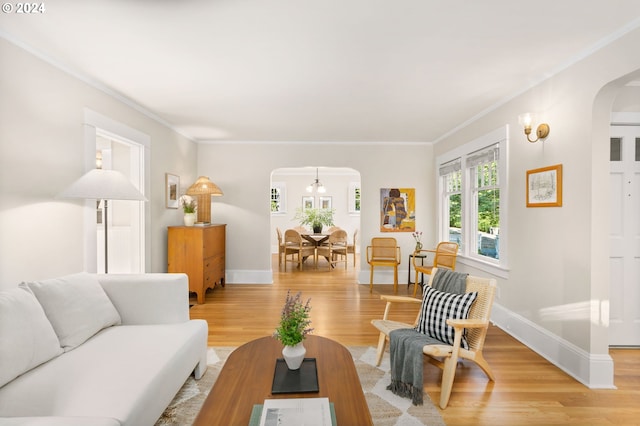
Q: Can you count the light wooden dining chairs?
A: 6